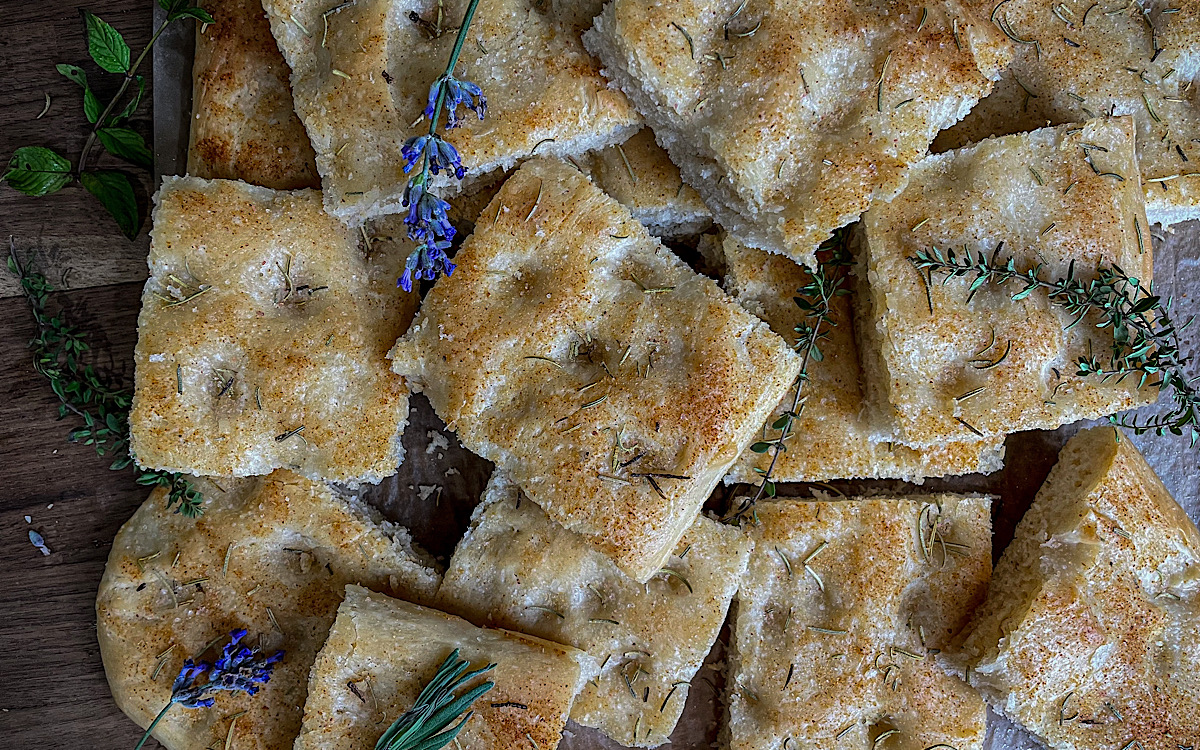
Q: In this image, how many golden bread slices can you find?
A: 14